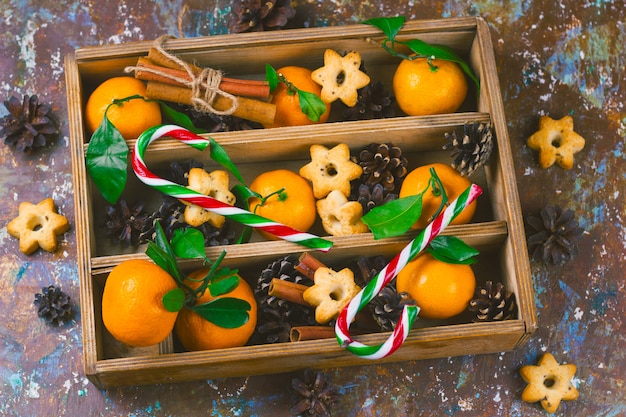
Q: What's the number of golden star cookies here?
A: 8